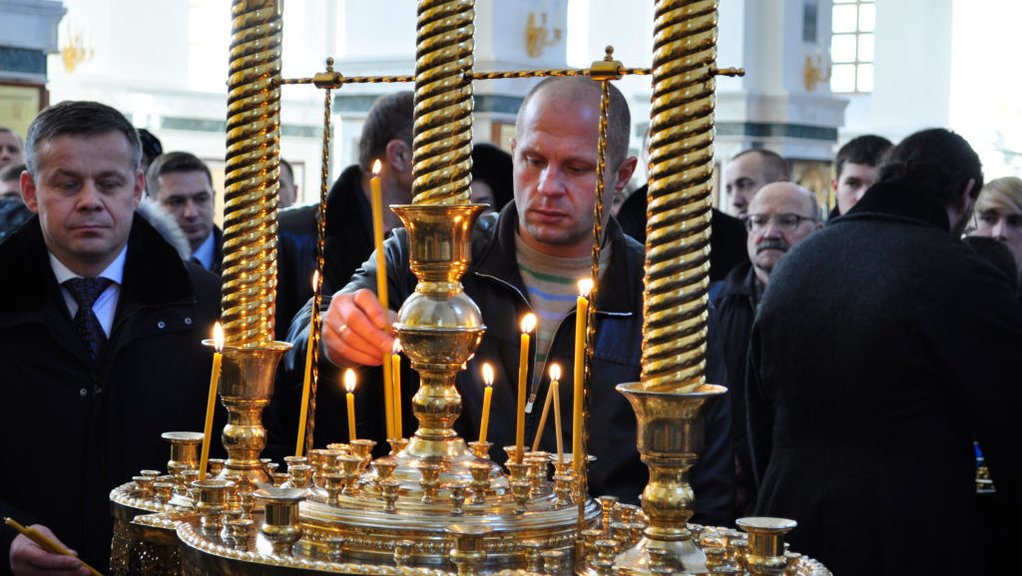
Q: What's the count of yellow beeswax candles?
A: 11